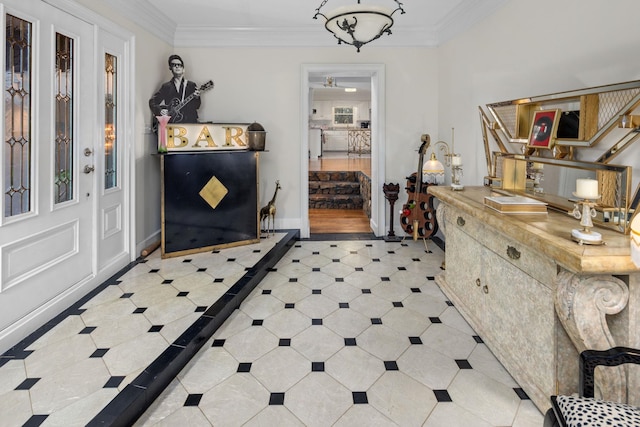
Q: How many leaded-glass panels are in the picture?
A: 3